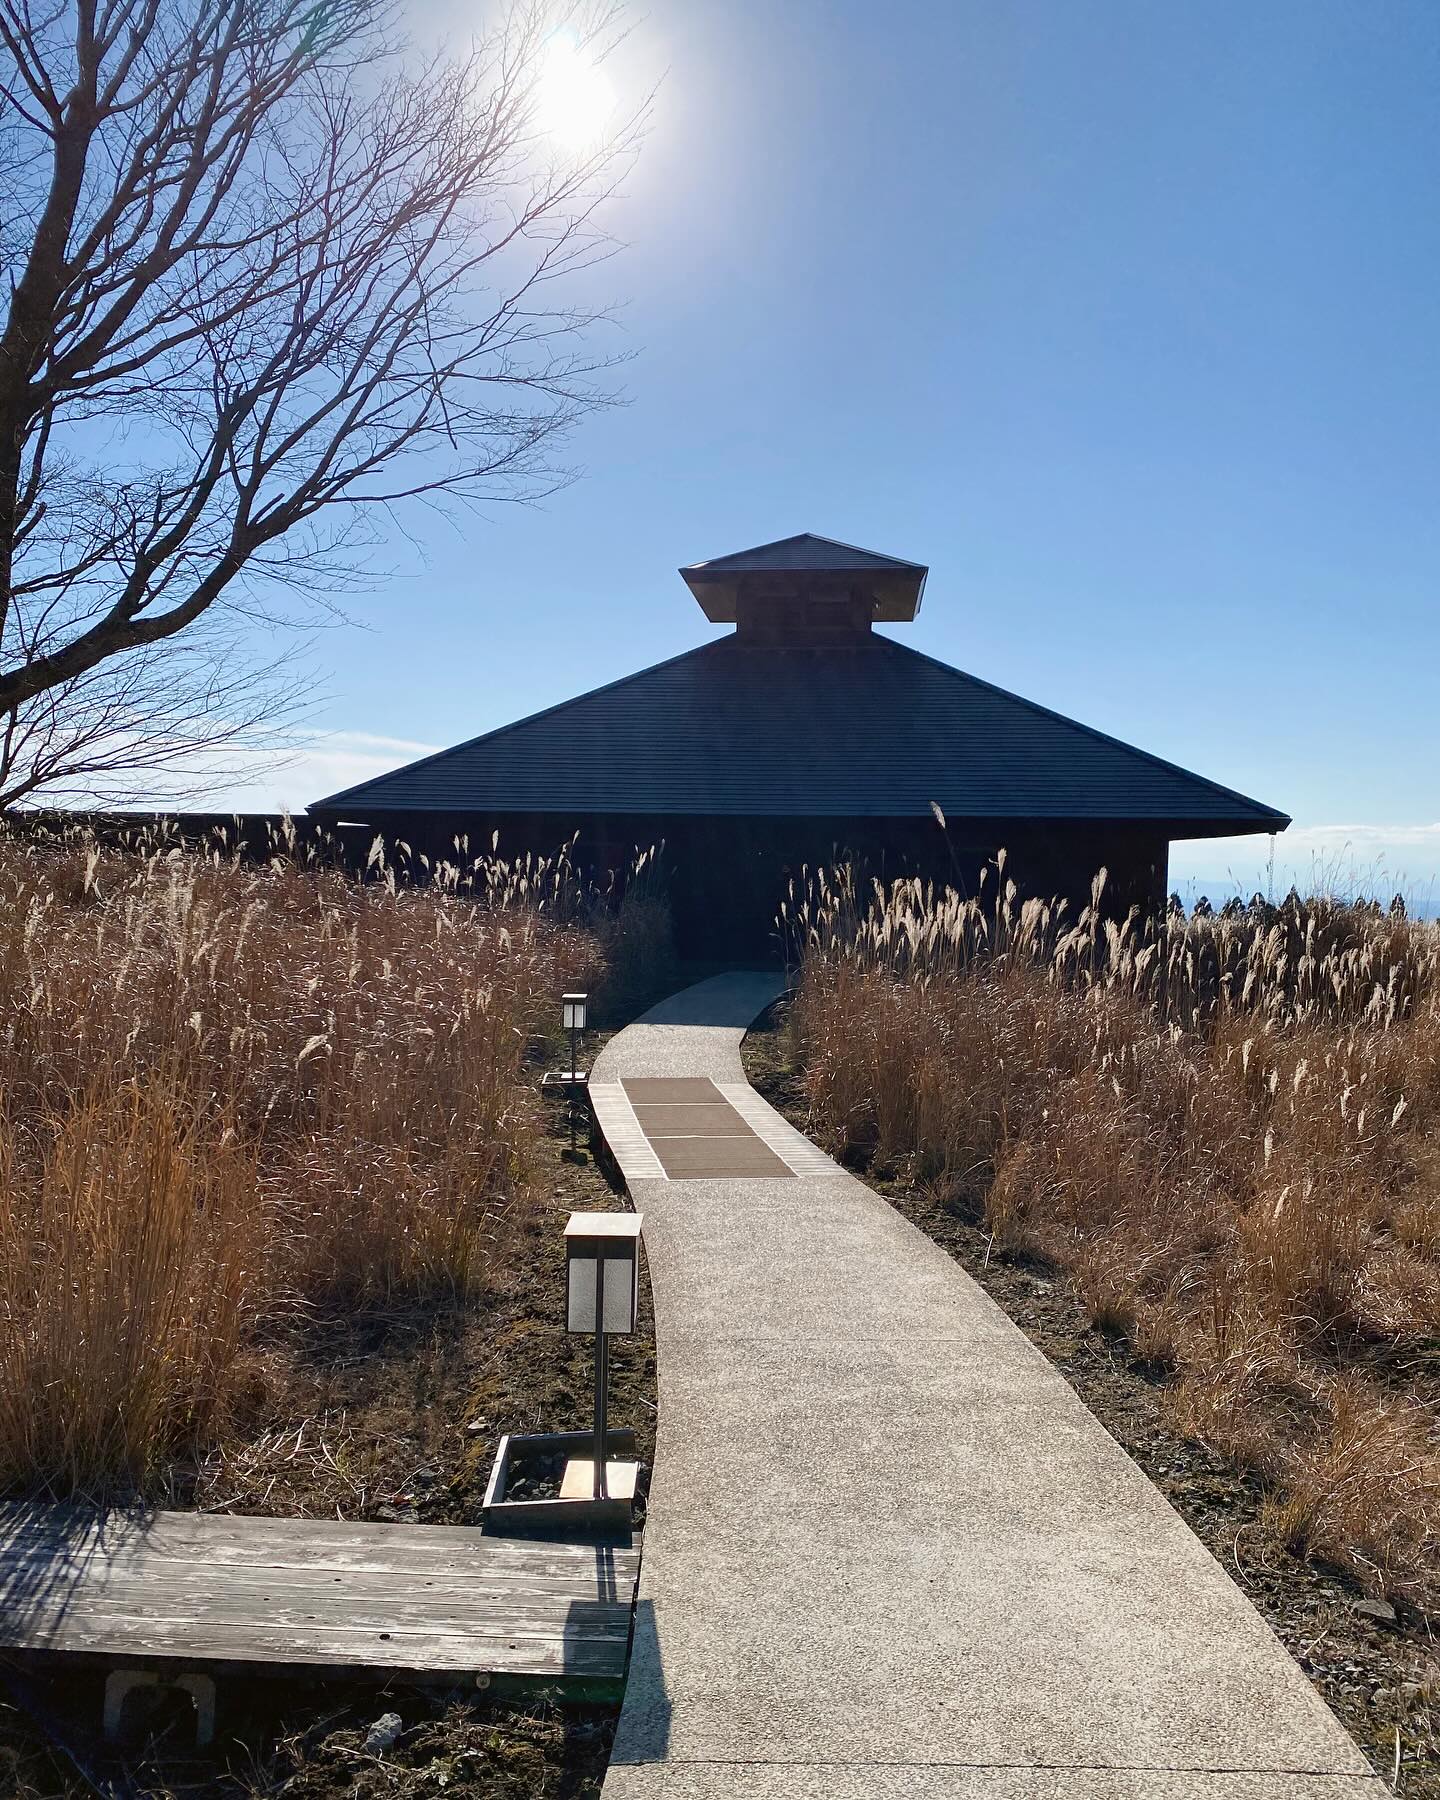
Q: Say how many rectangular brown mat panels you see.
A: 3